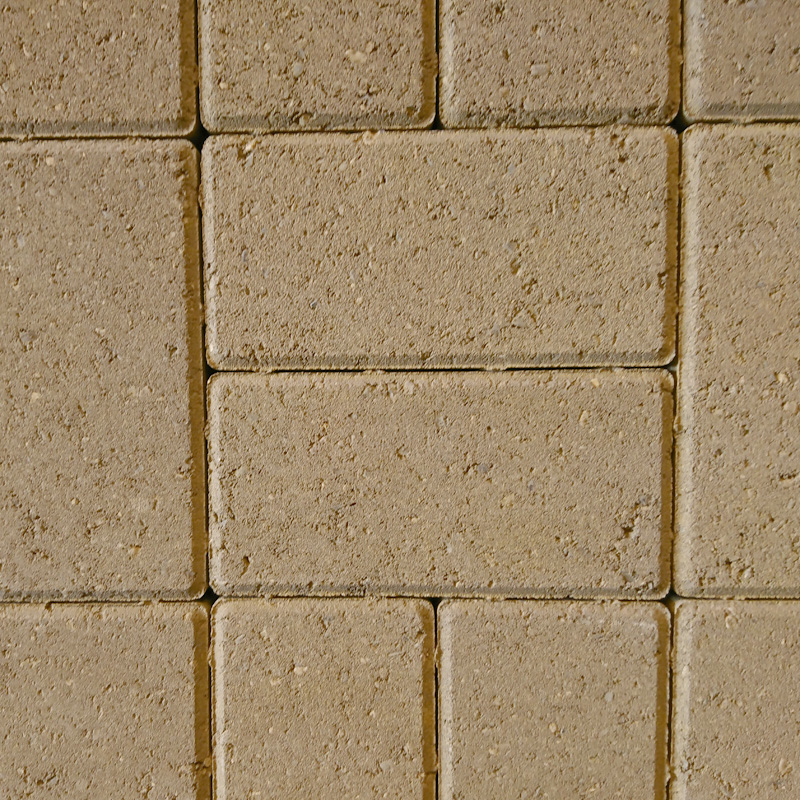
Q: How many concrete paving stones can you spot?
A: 12